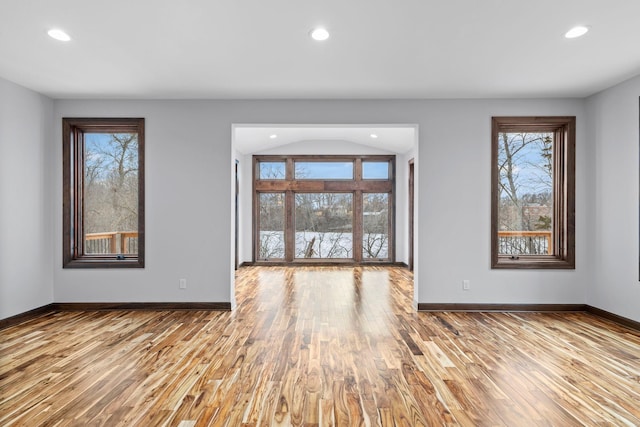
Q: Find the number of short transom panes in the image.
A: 3